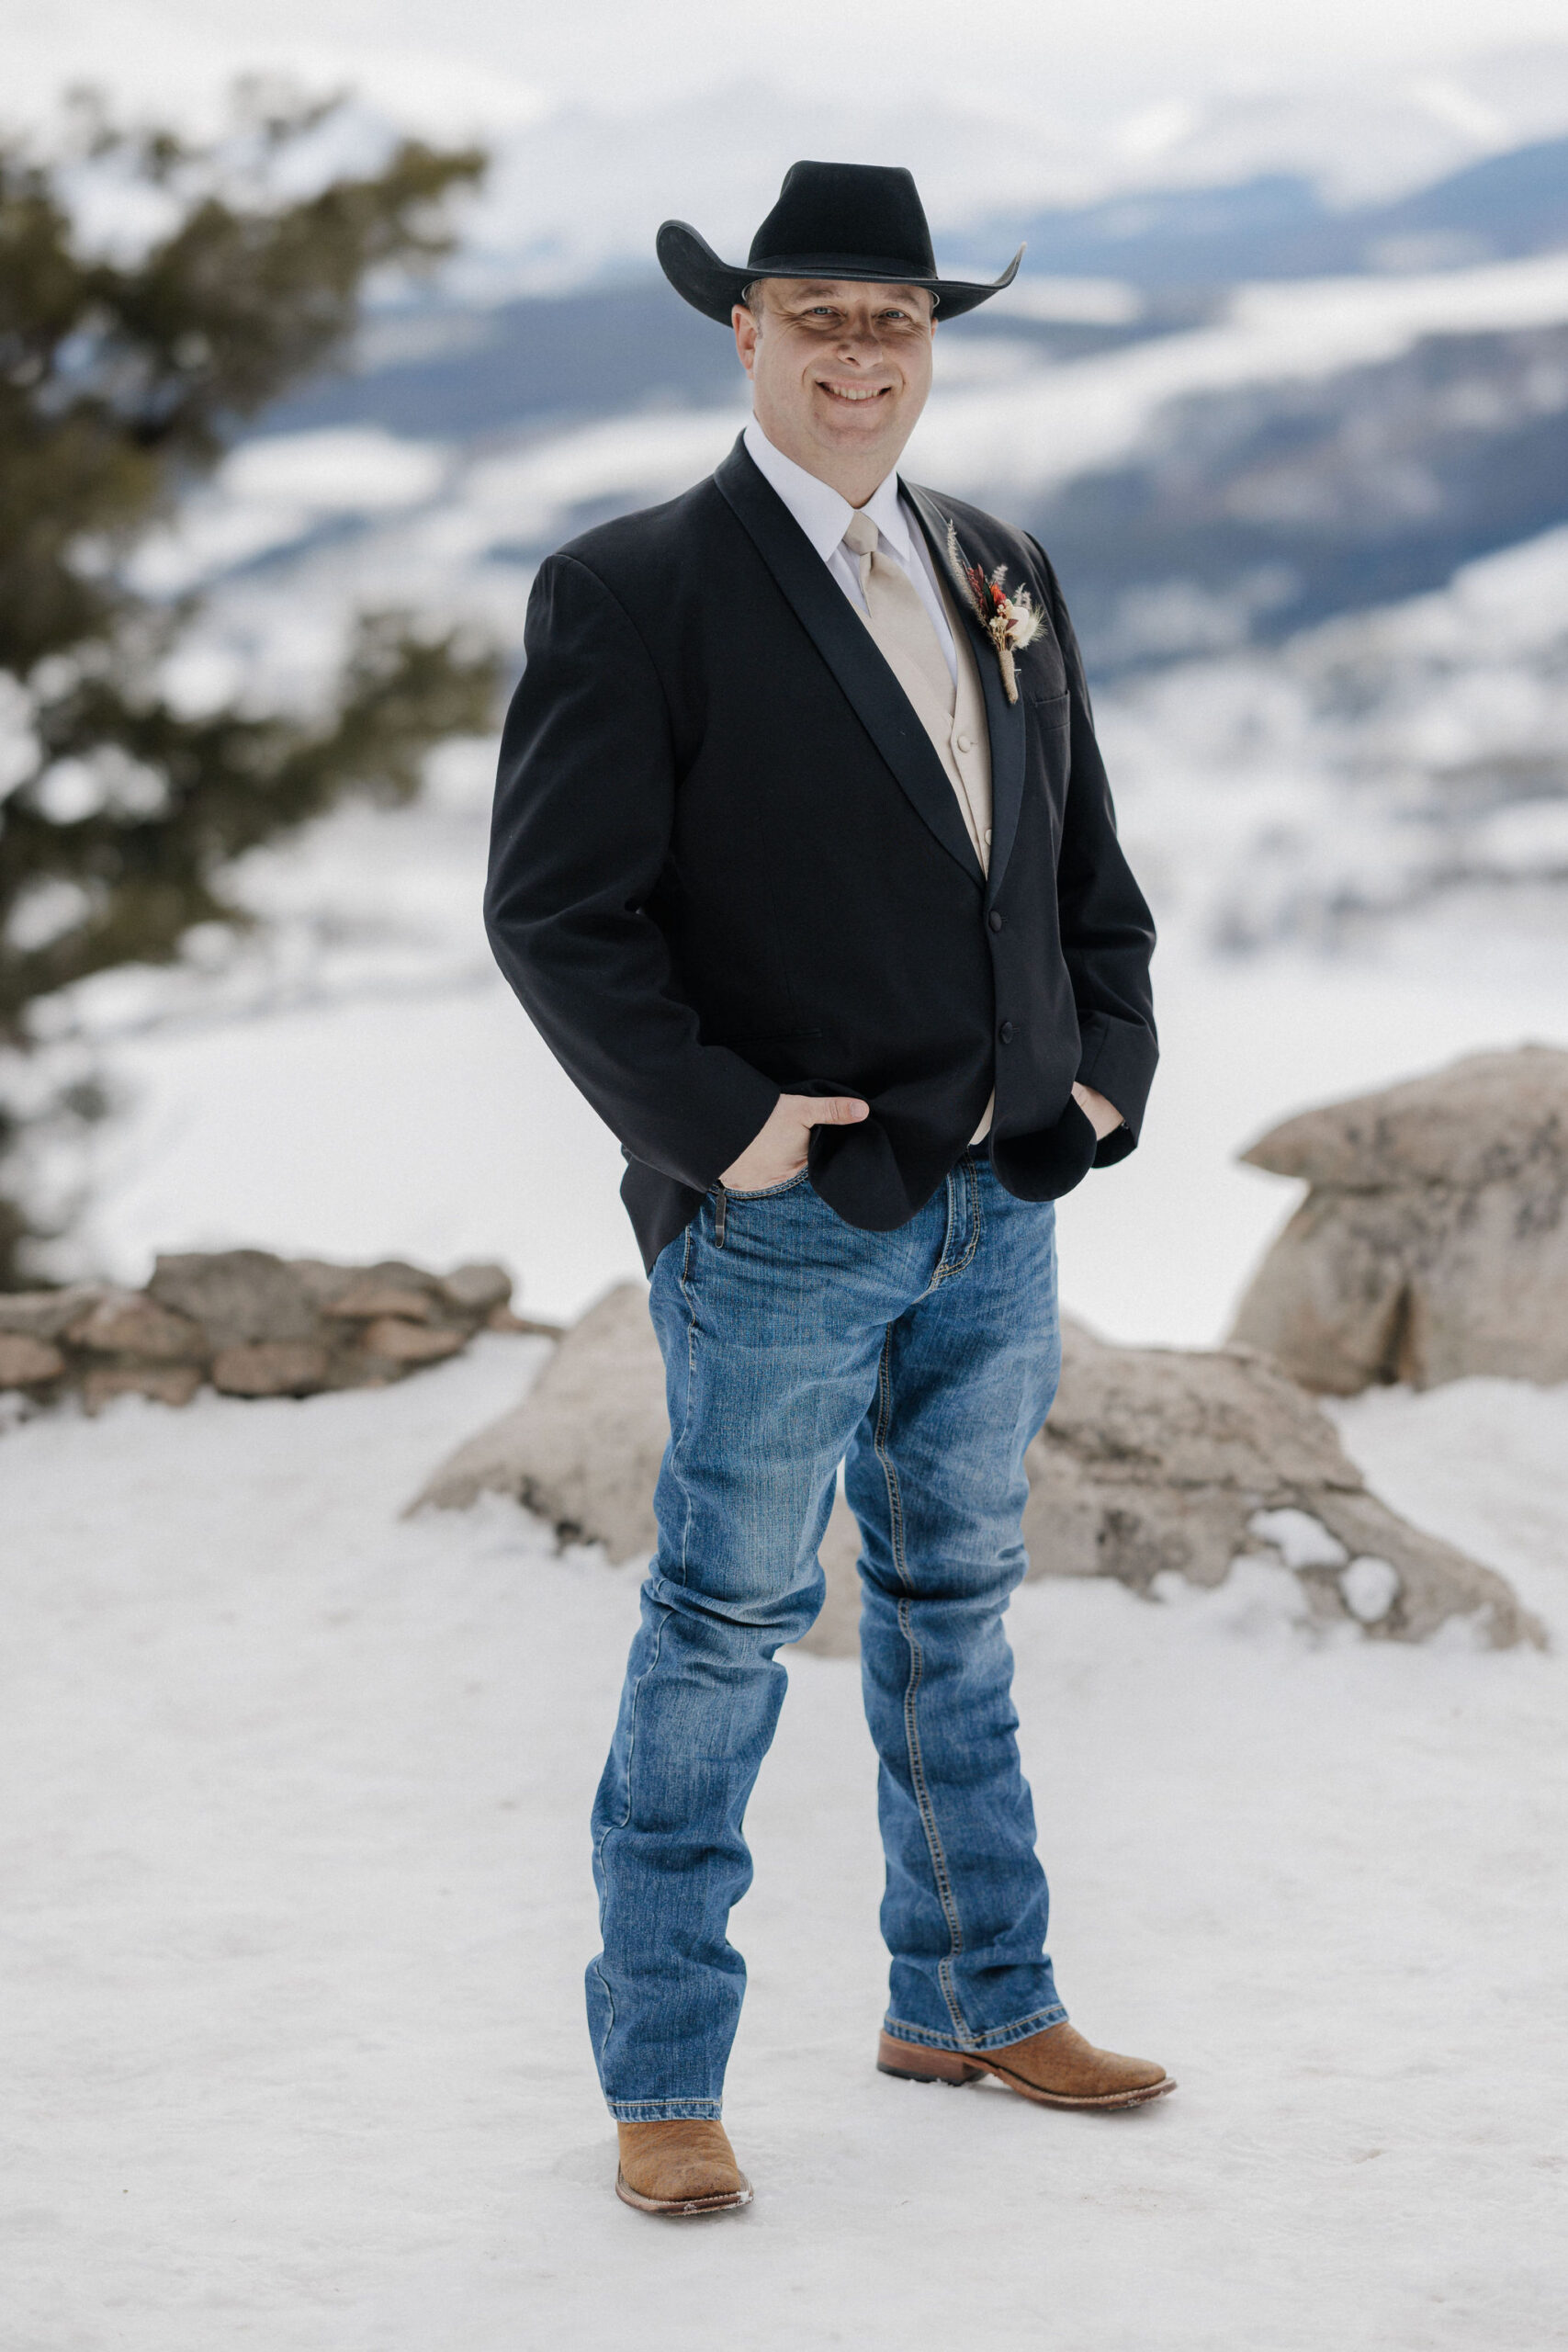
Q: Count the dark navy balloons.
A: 0